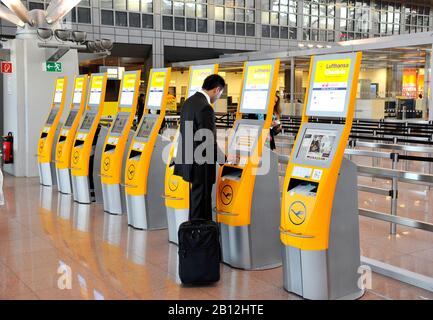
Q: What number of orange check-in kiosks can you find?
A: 8